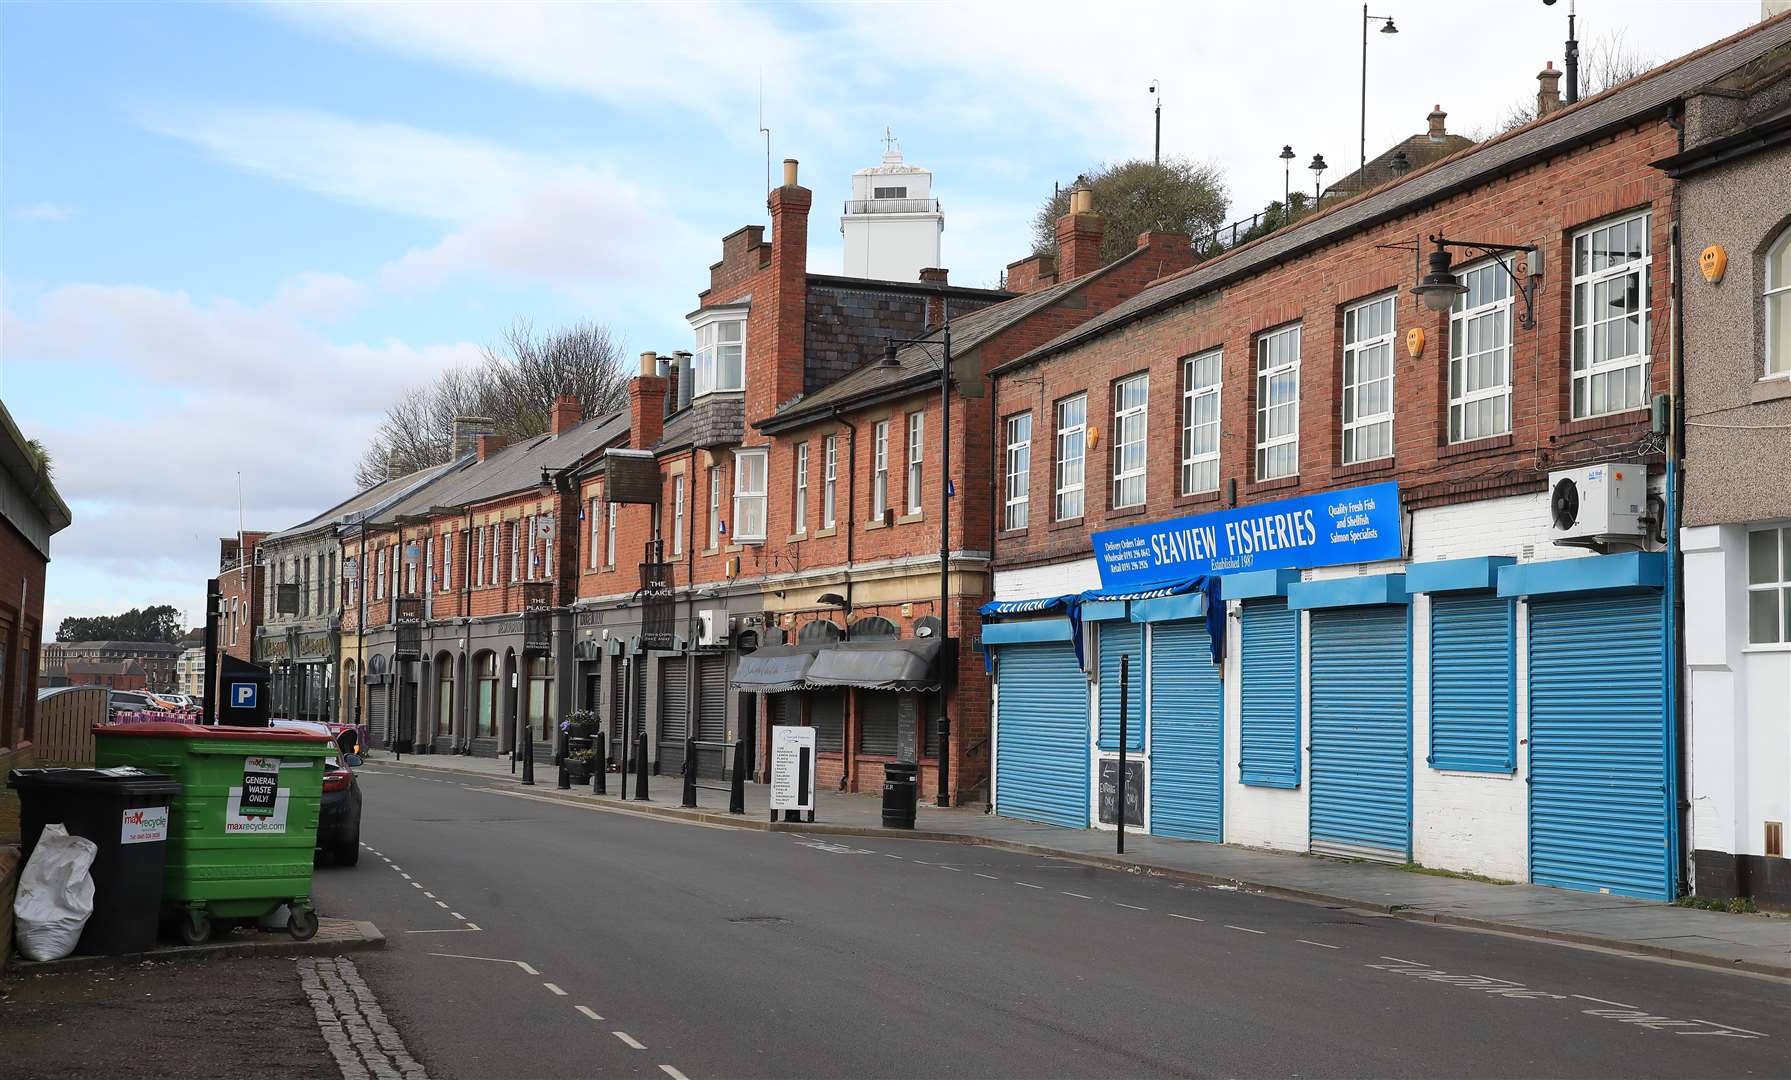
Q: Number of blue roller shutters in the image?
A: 7